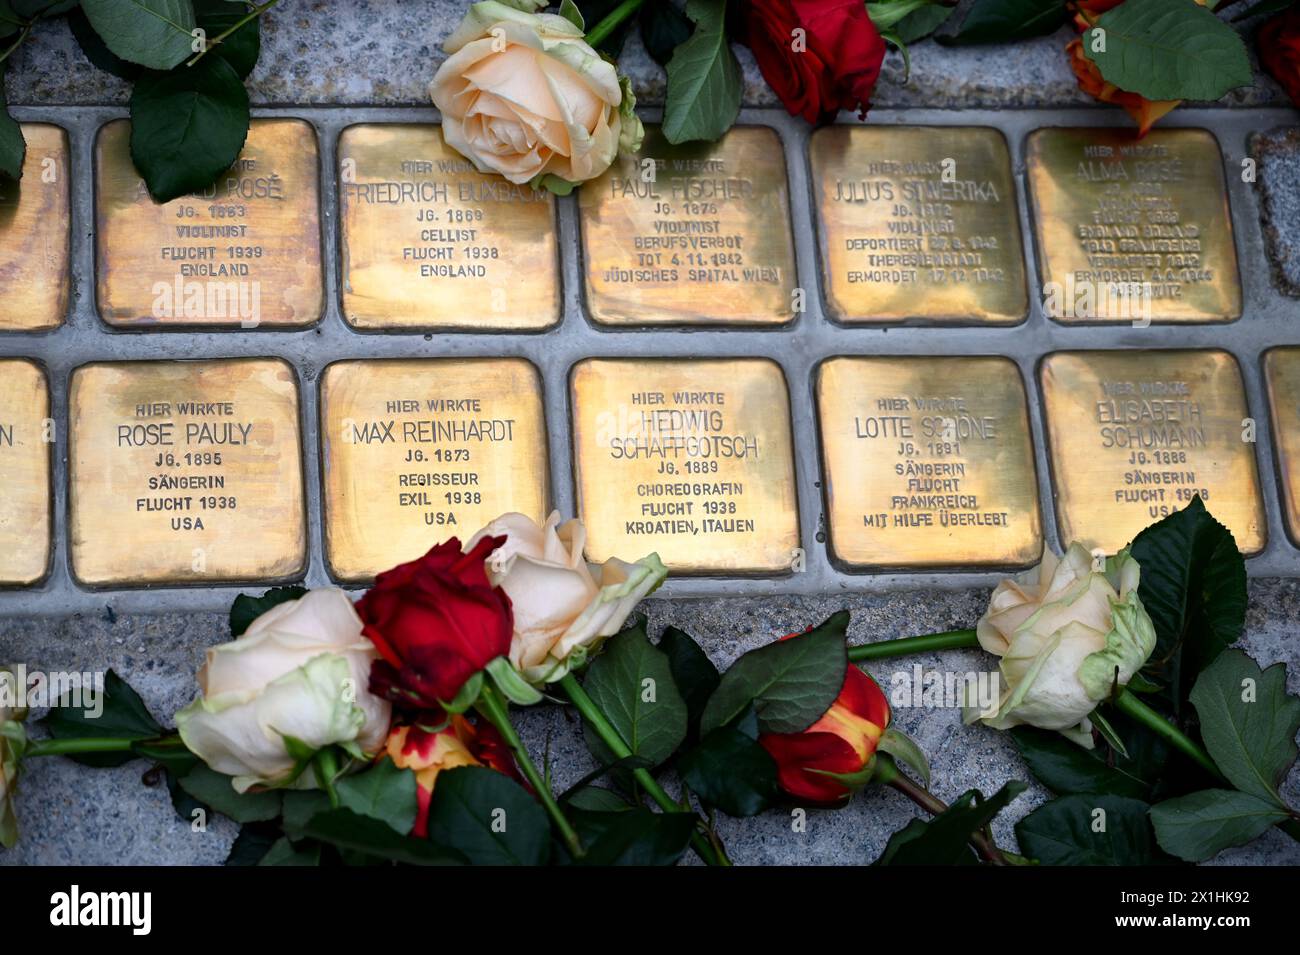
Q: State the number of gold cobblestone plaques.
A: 13